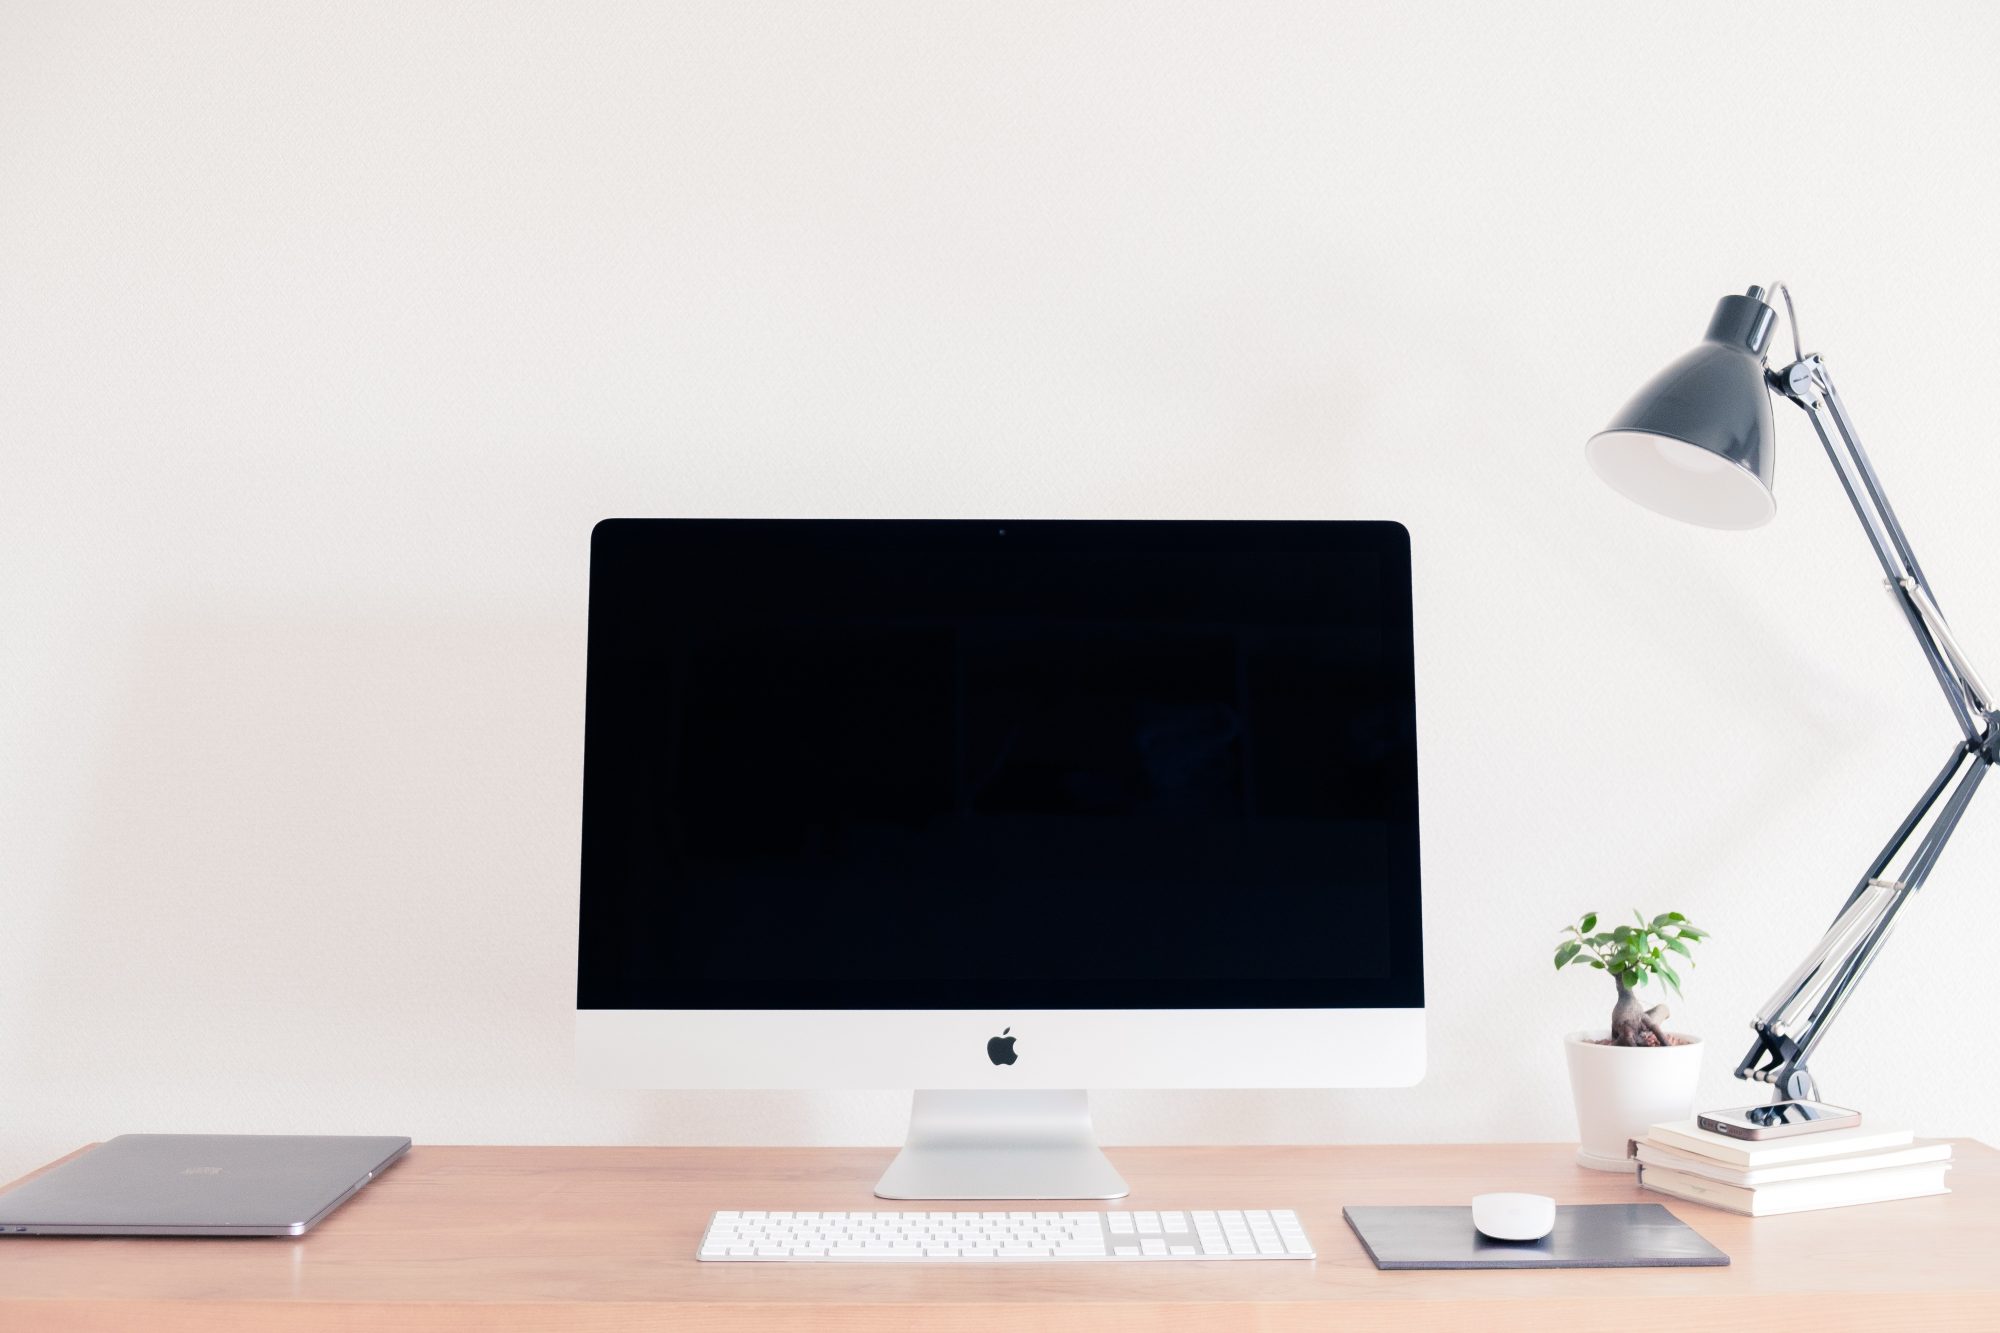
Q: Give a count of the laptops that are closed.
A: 1